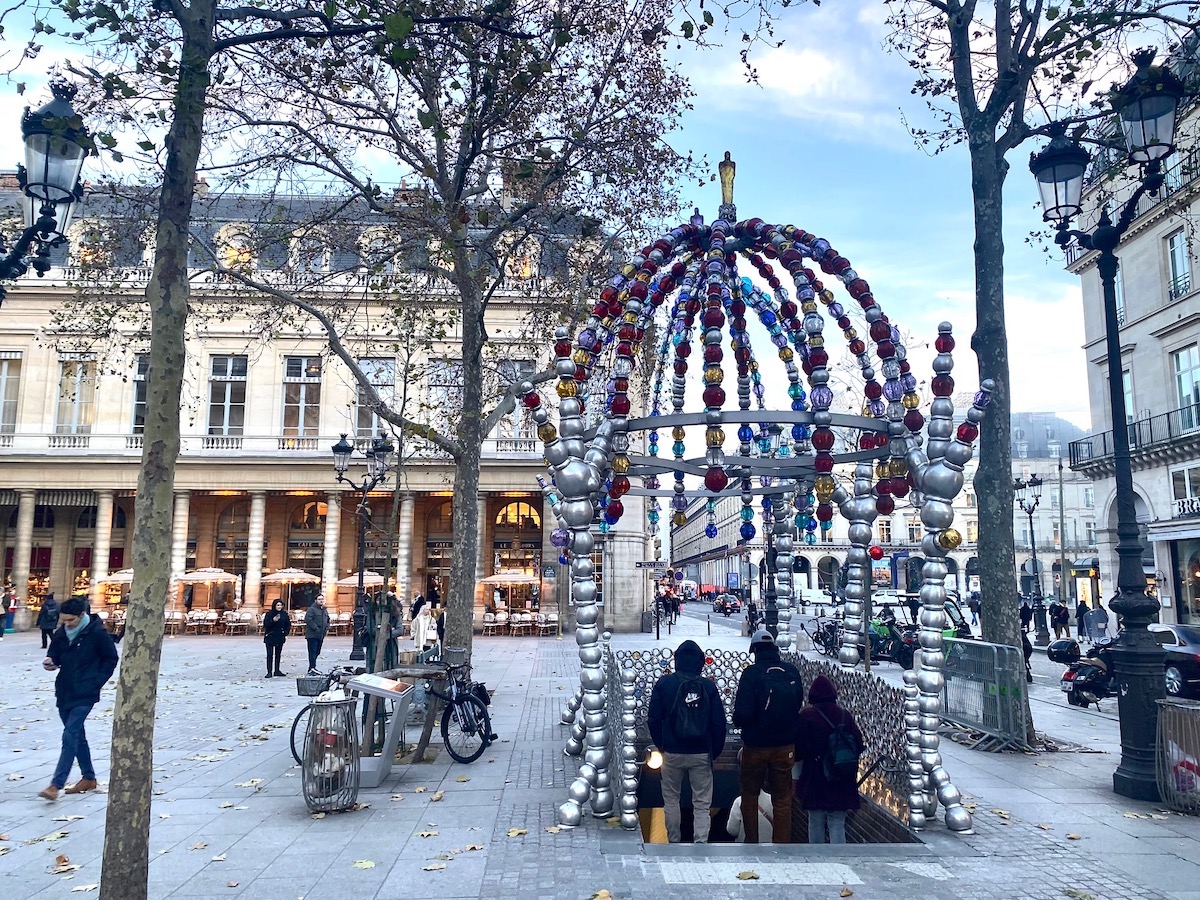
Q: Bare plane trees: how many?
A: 3